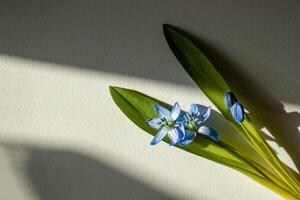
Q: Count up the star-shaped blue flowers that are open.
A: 2